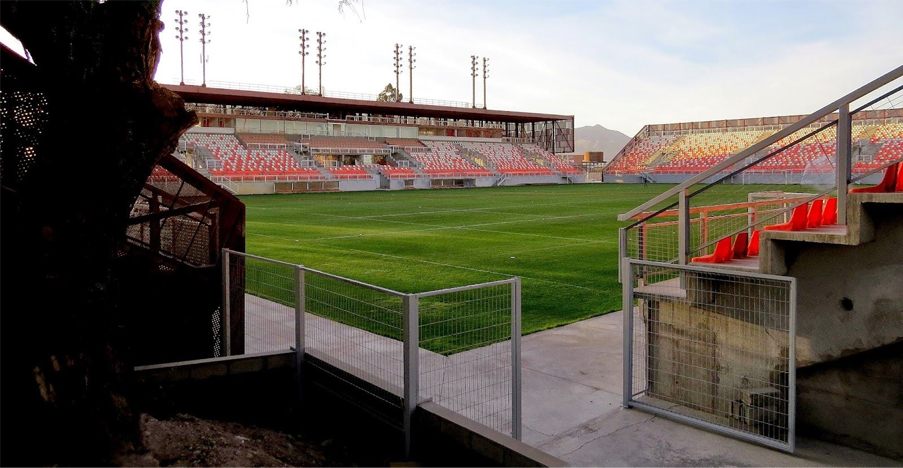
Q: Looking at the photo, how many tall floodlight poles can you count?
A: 8